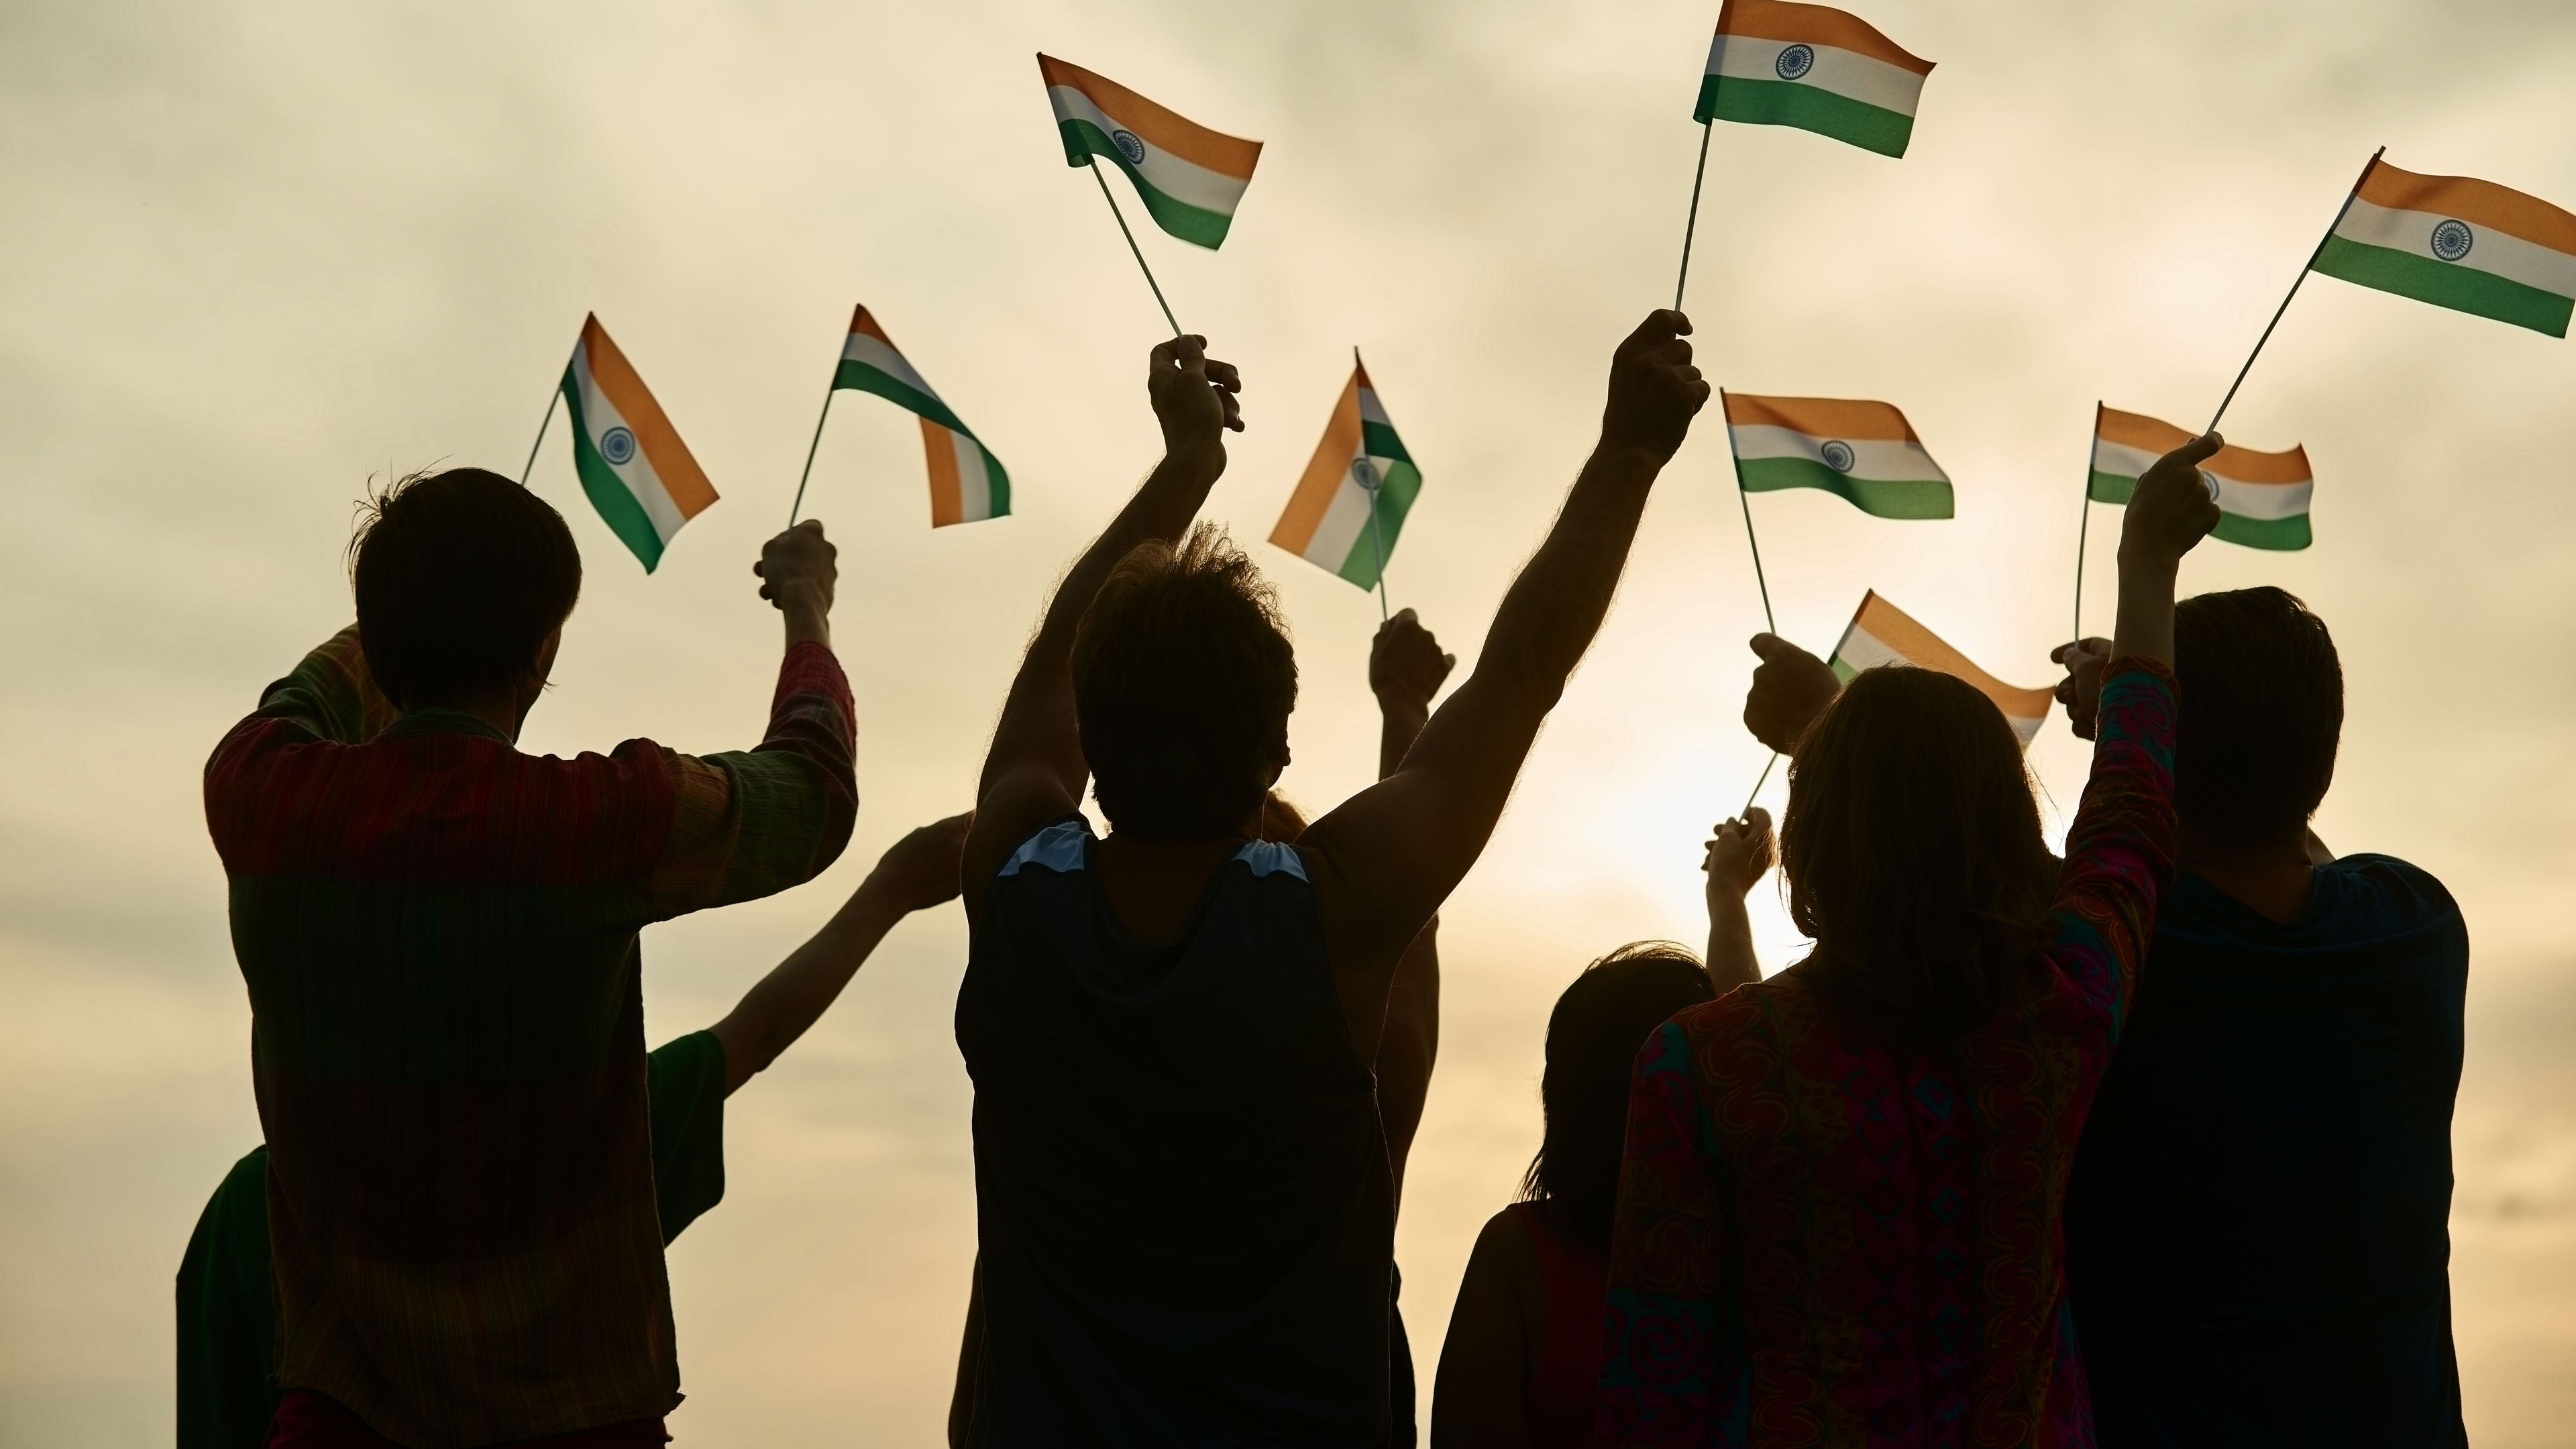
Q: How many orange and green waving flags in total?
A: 9